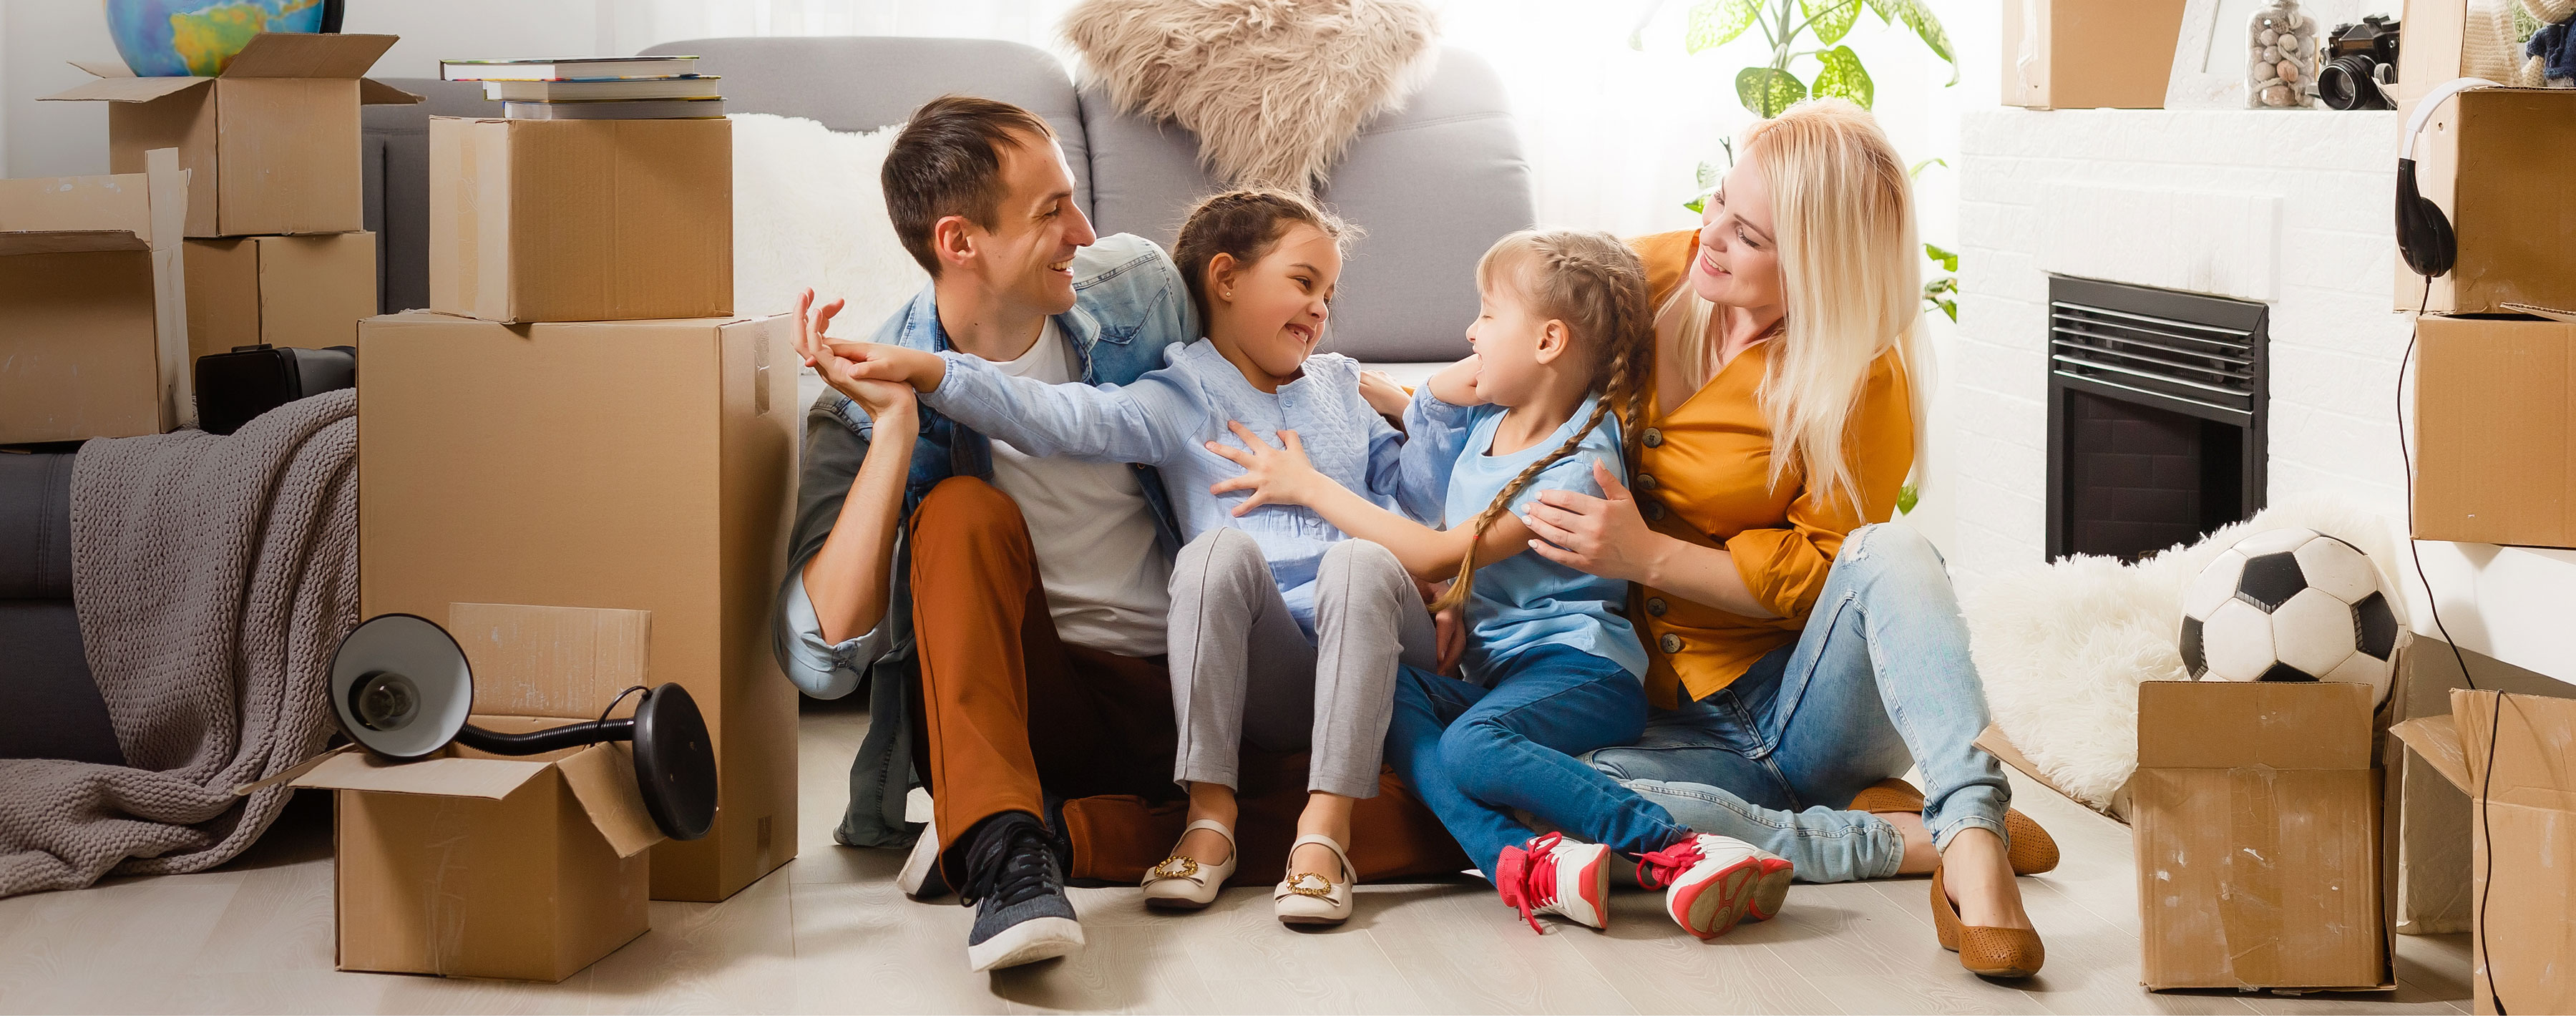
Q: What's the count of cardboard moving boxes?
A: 11